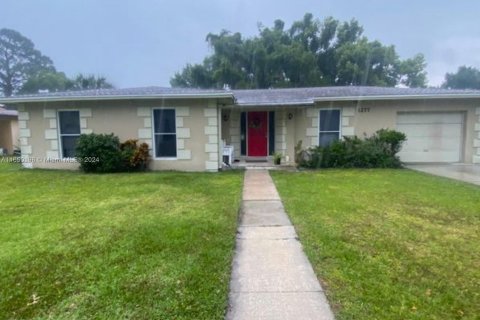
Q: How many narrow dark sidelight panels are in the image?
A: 2